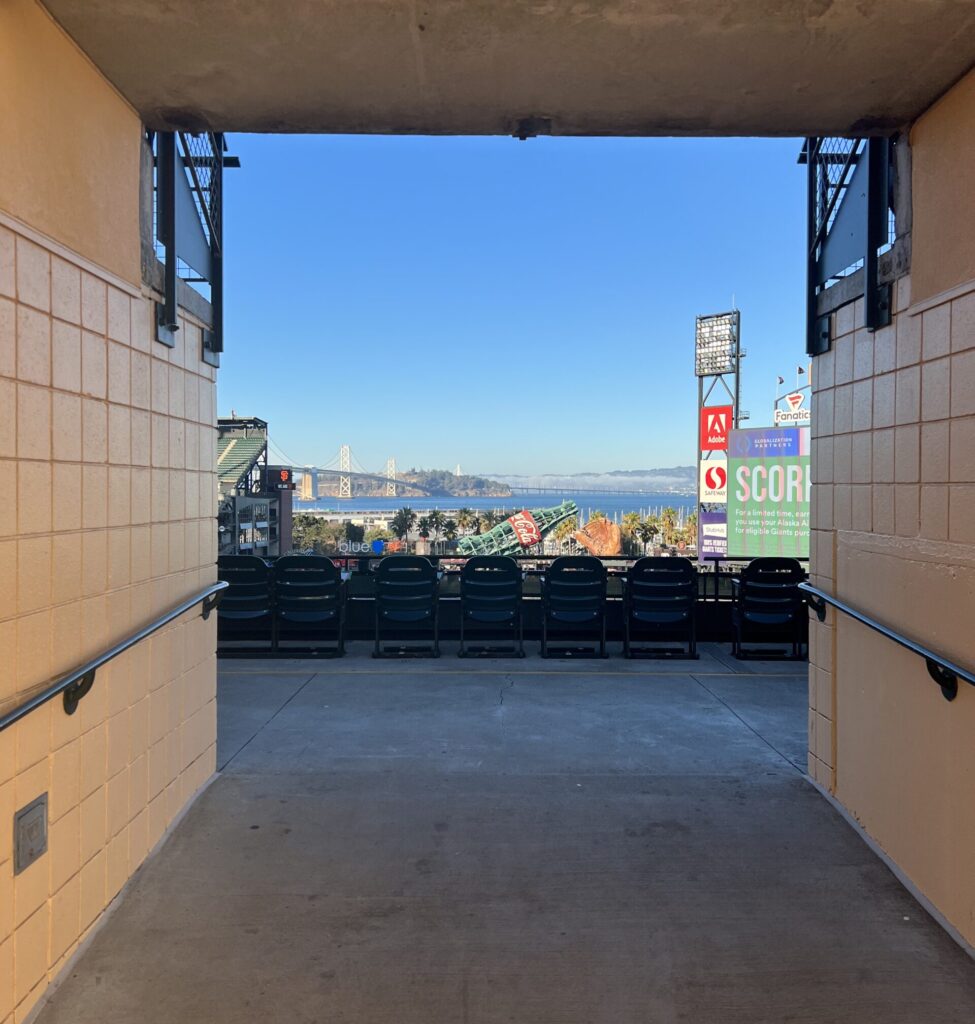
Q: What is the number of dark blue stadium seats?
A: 7